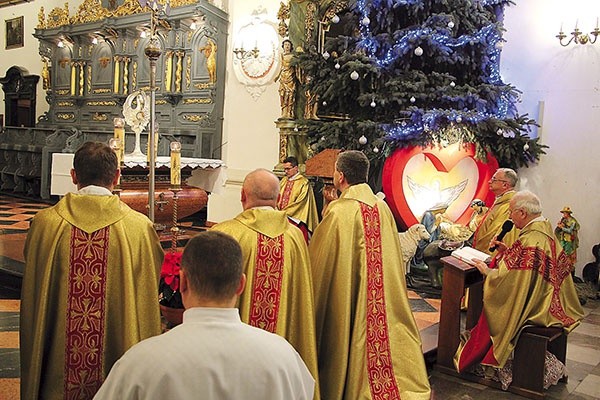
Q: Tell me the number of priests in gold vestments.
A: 6